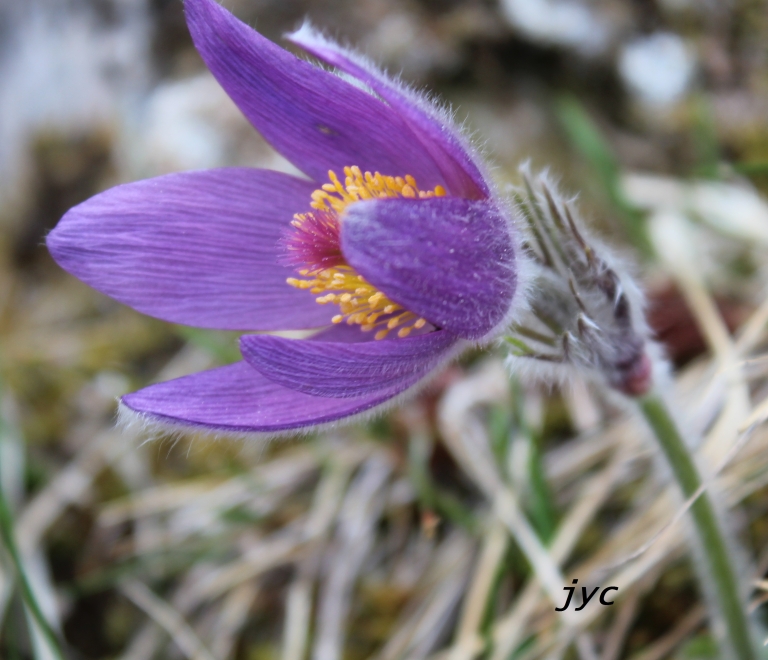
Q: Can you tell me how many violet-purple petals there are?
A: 6